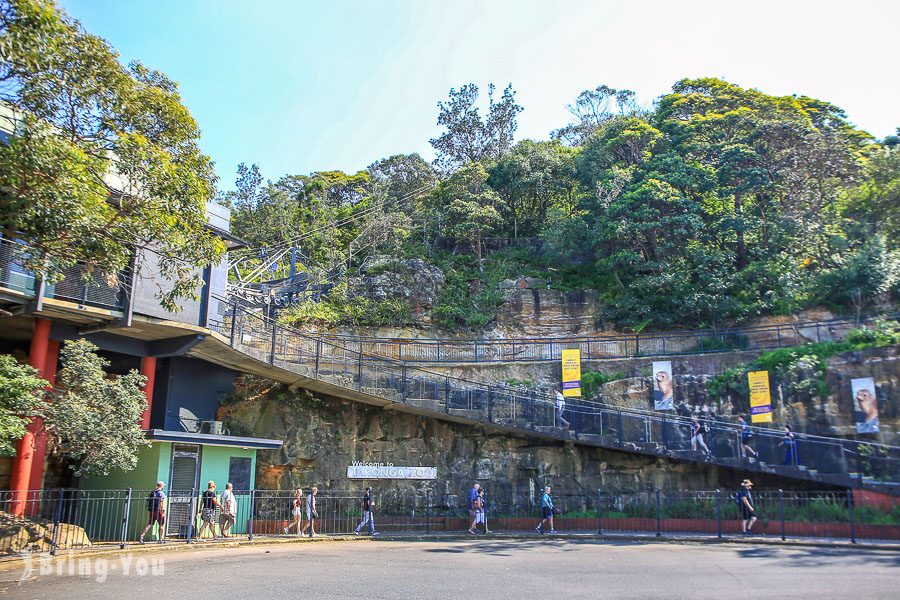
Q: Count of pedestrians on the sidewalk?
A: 10